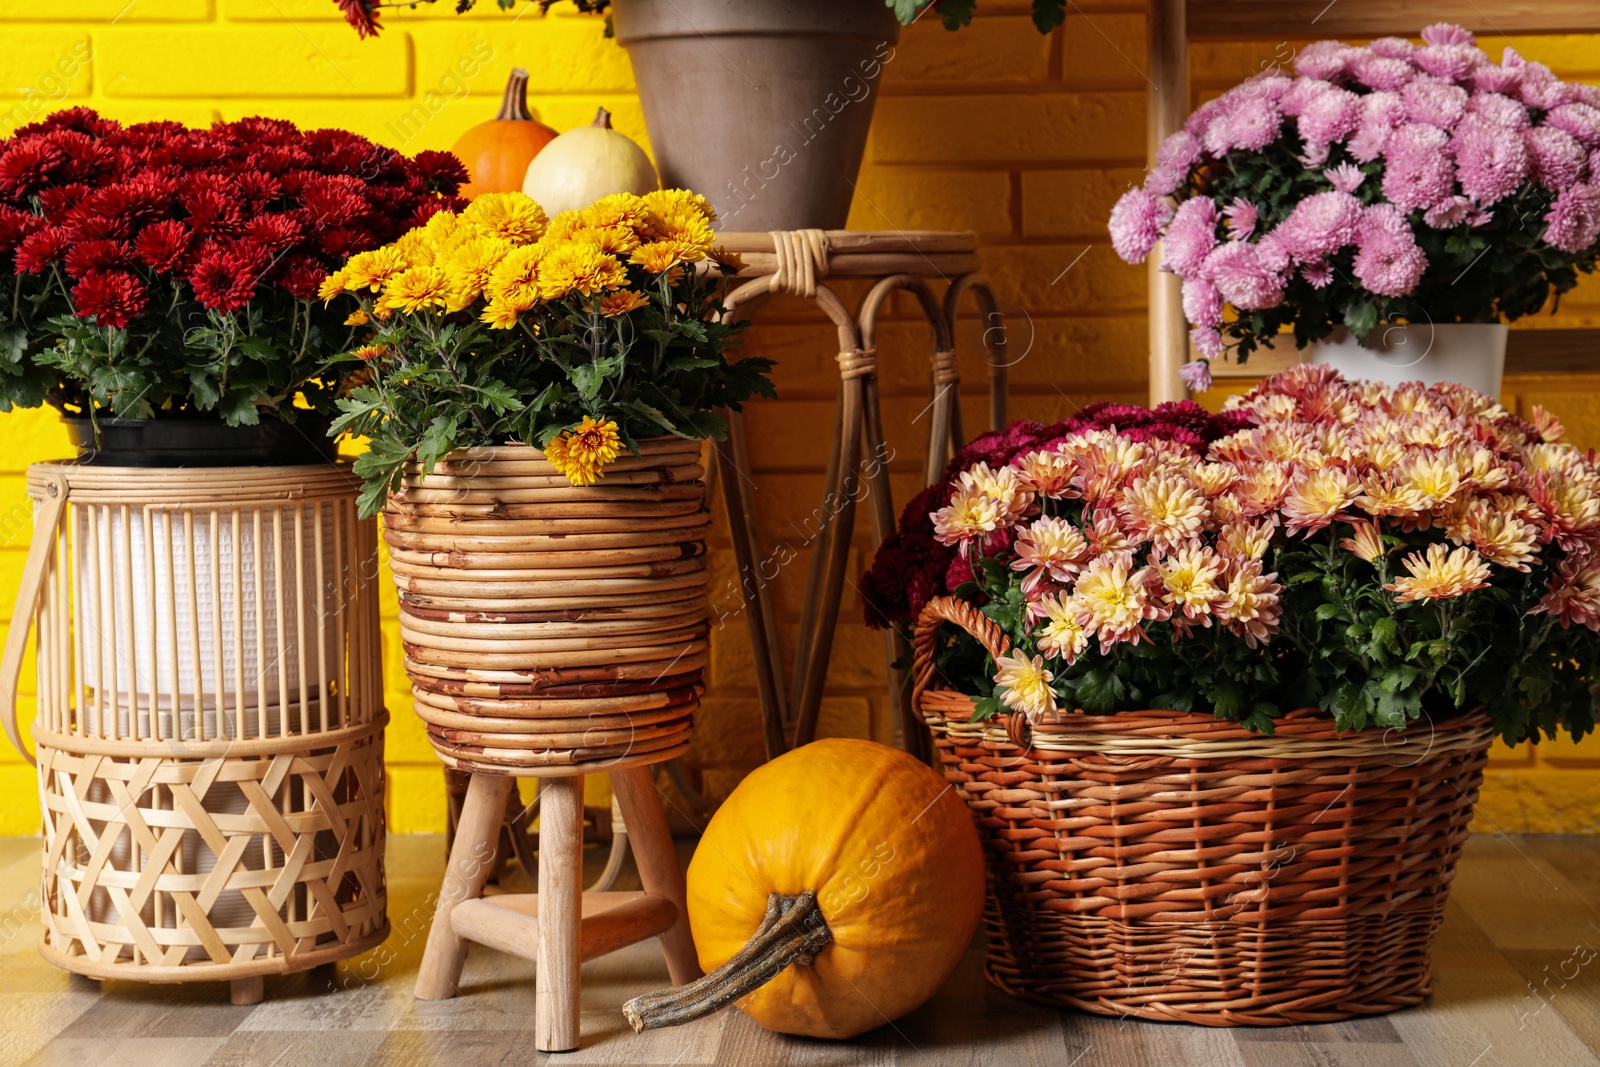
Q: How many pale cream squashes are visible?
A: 1